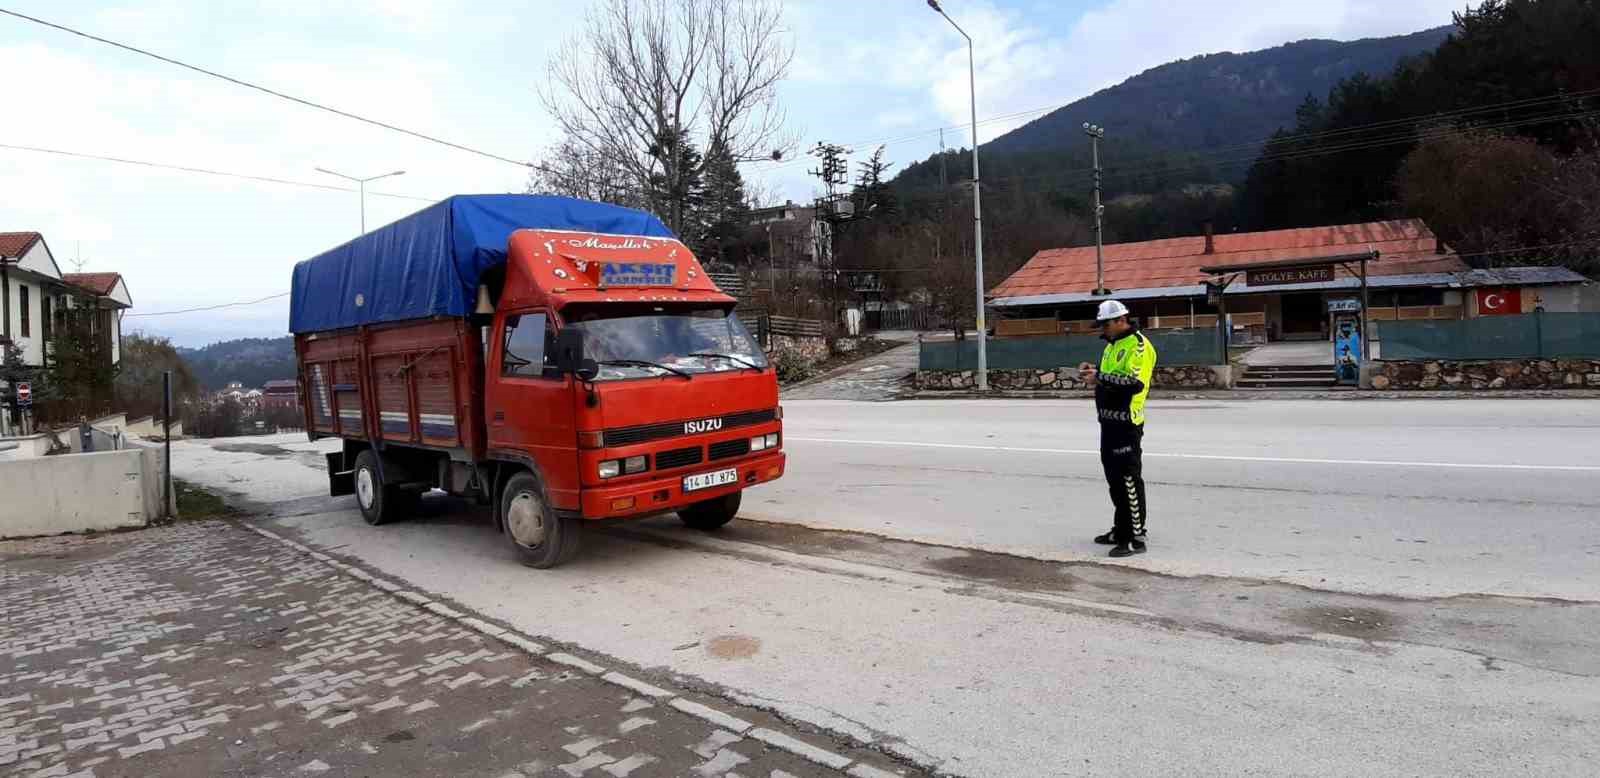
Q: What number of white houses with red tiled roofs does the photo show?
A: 2